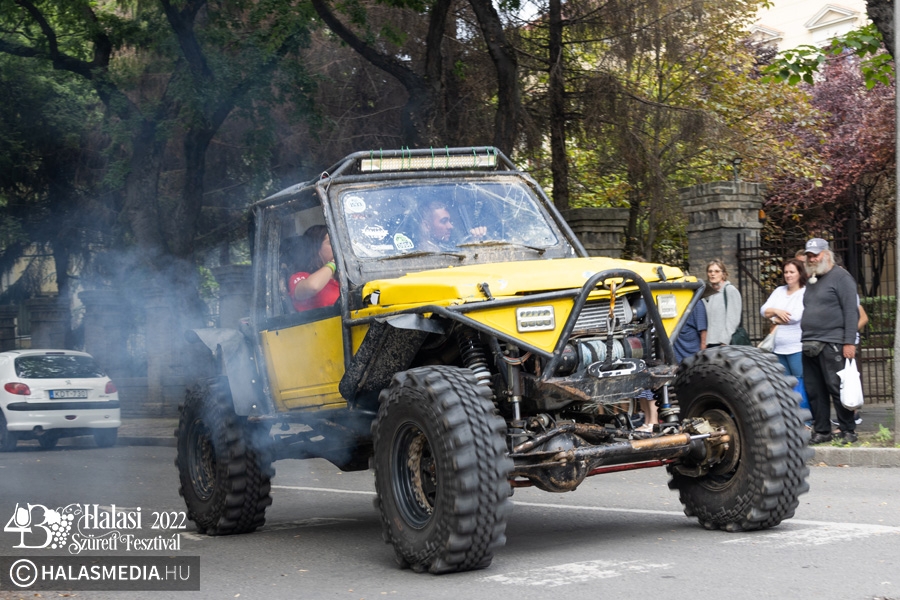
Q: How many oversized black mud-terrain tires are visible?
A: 3